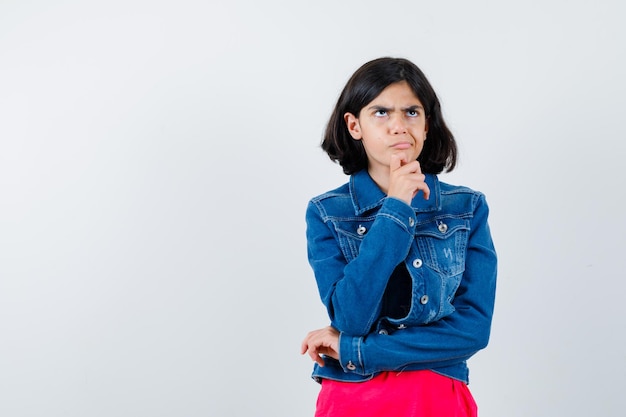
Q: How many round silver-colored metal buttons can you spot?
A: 8